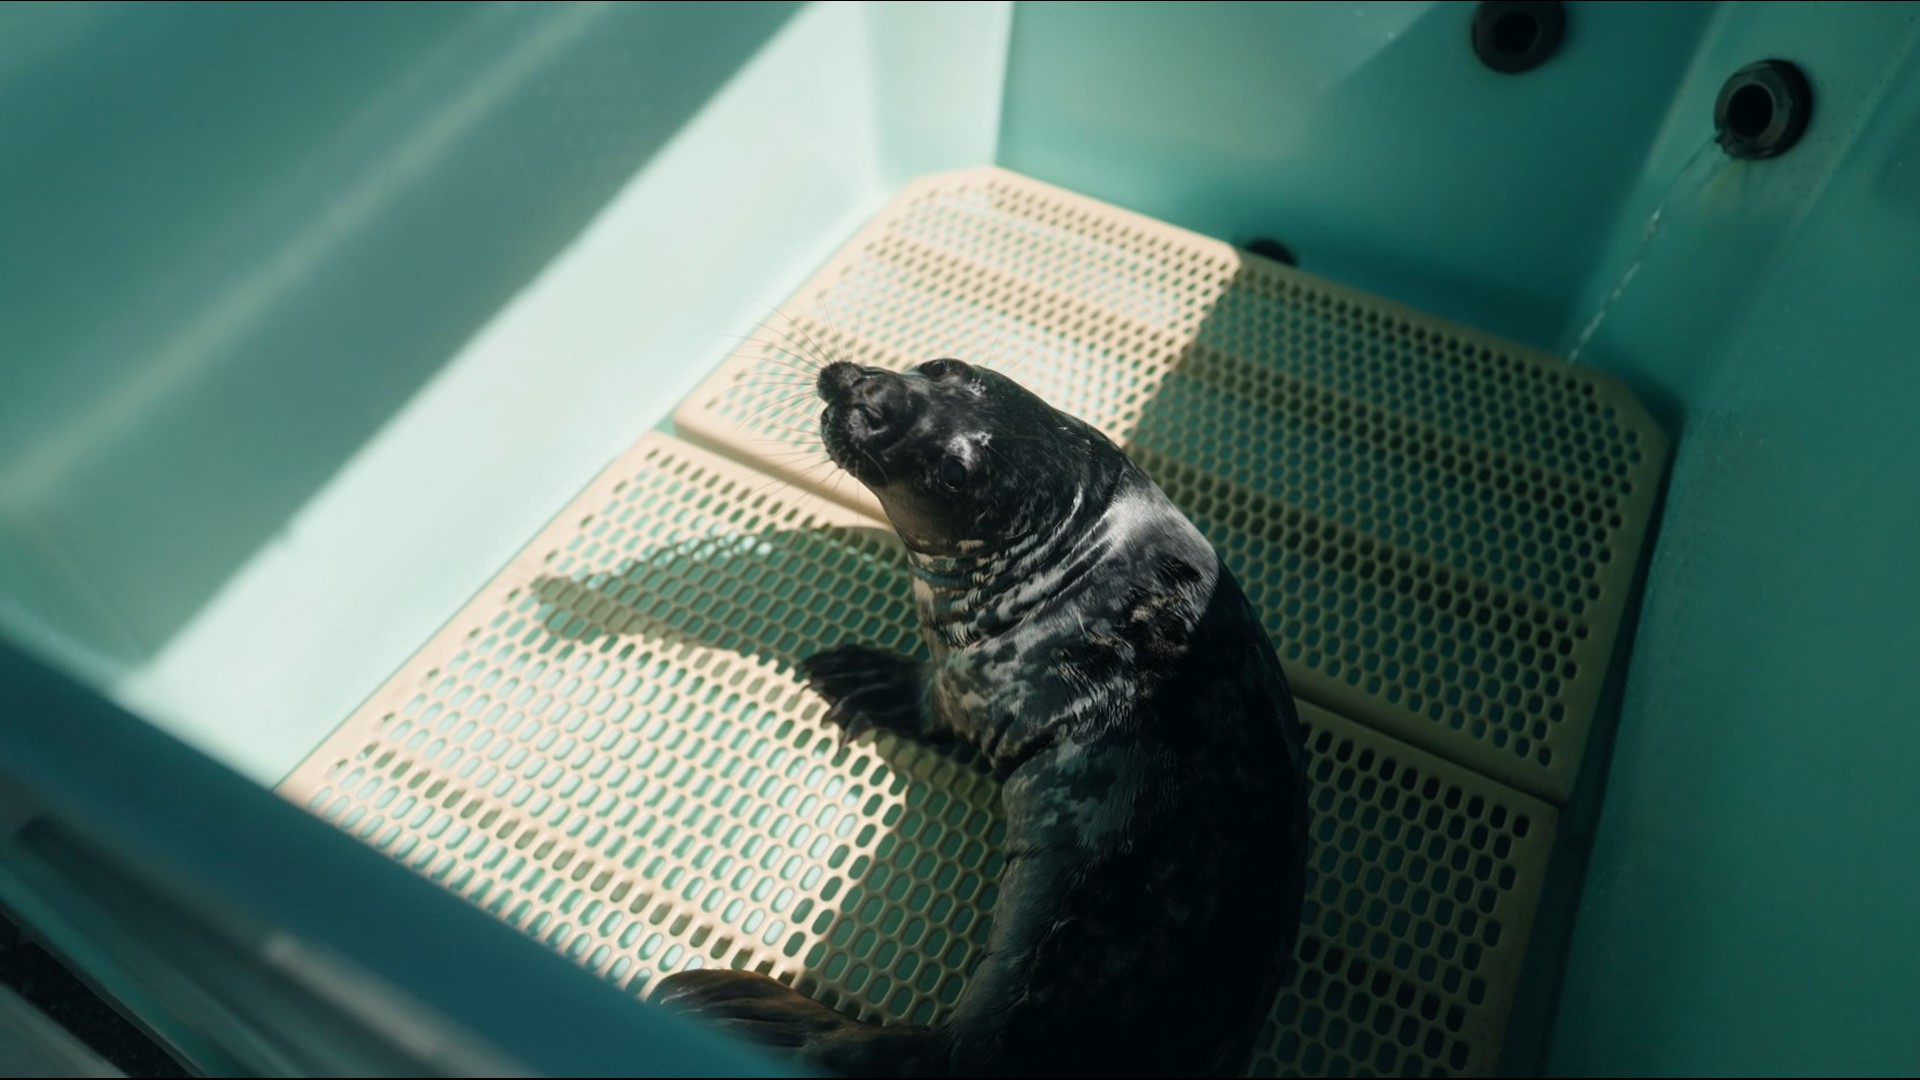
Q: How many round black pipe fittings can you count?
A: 3